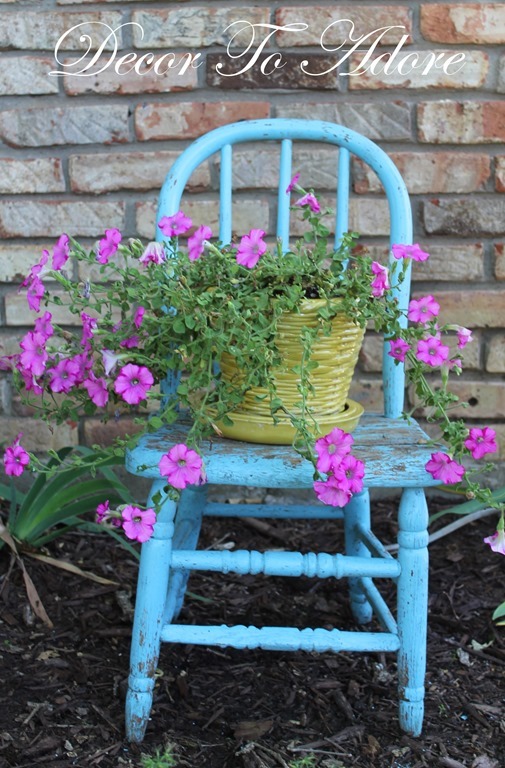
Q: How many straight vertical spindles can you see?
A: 3